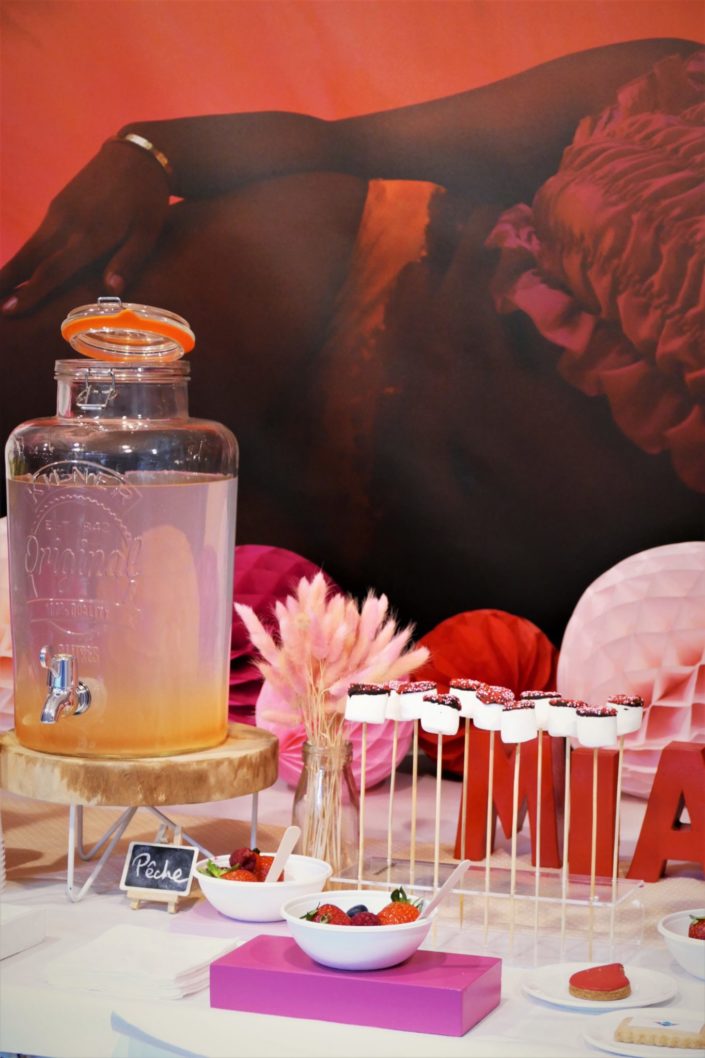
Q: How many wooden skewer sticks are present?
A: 11